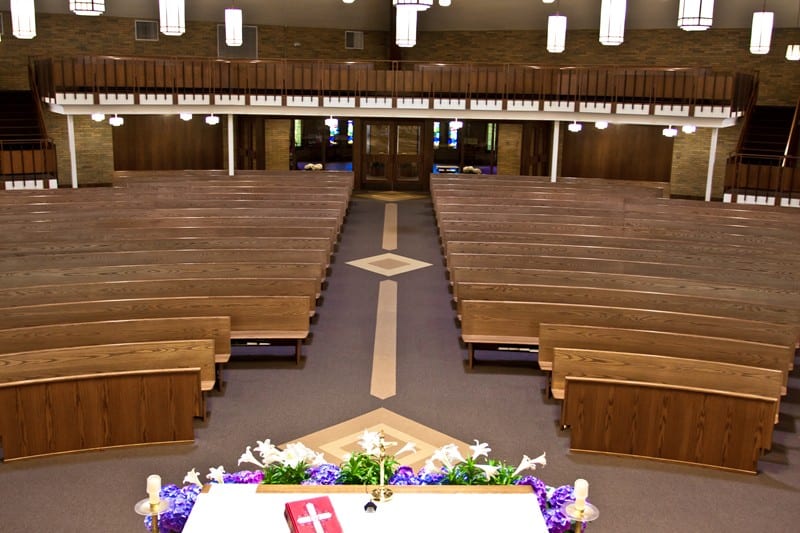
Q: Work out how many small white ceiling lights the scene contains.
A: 10